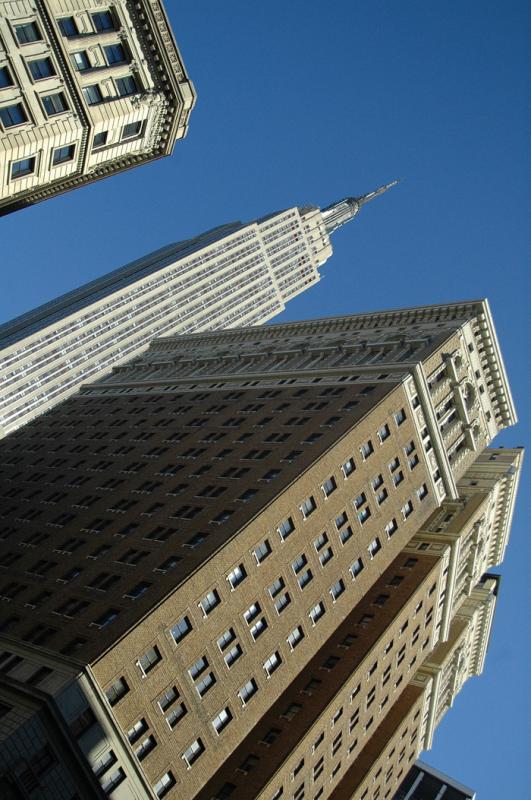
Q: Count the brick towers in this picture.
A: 3